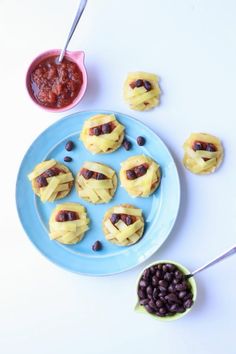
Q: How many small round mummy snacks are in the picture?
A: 8